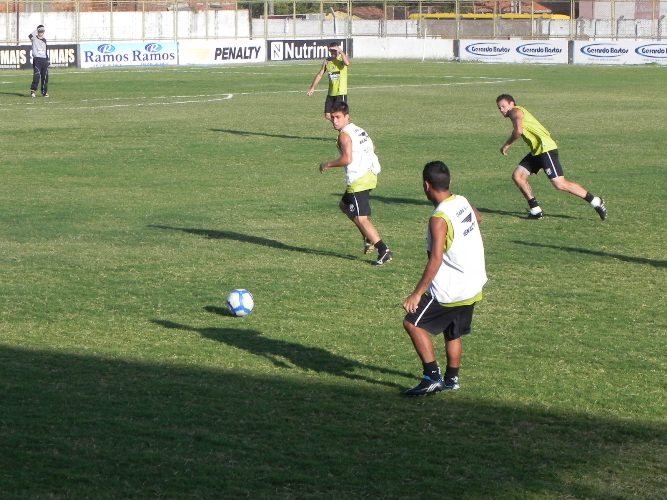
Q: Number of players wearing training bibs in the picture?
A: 2